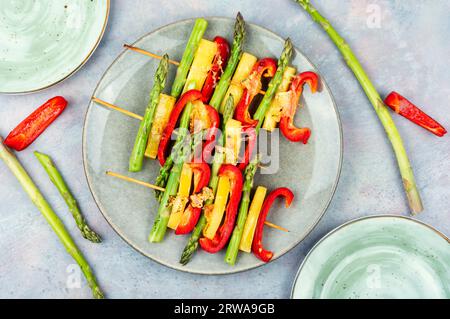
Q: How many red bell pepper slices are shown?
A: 11